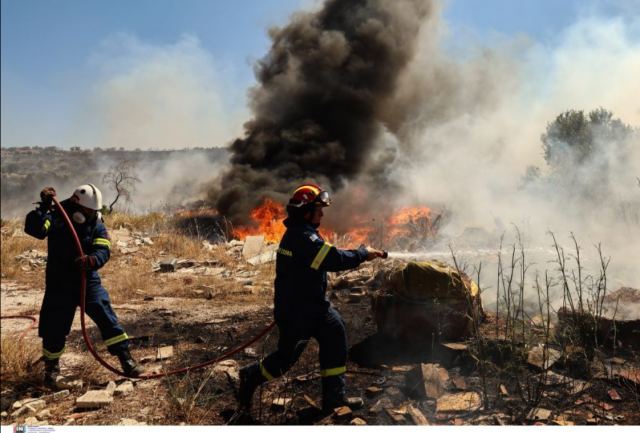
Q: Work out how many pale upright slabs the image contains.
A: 1